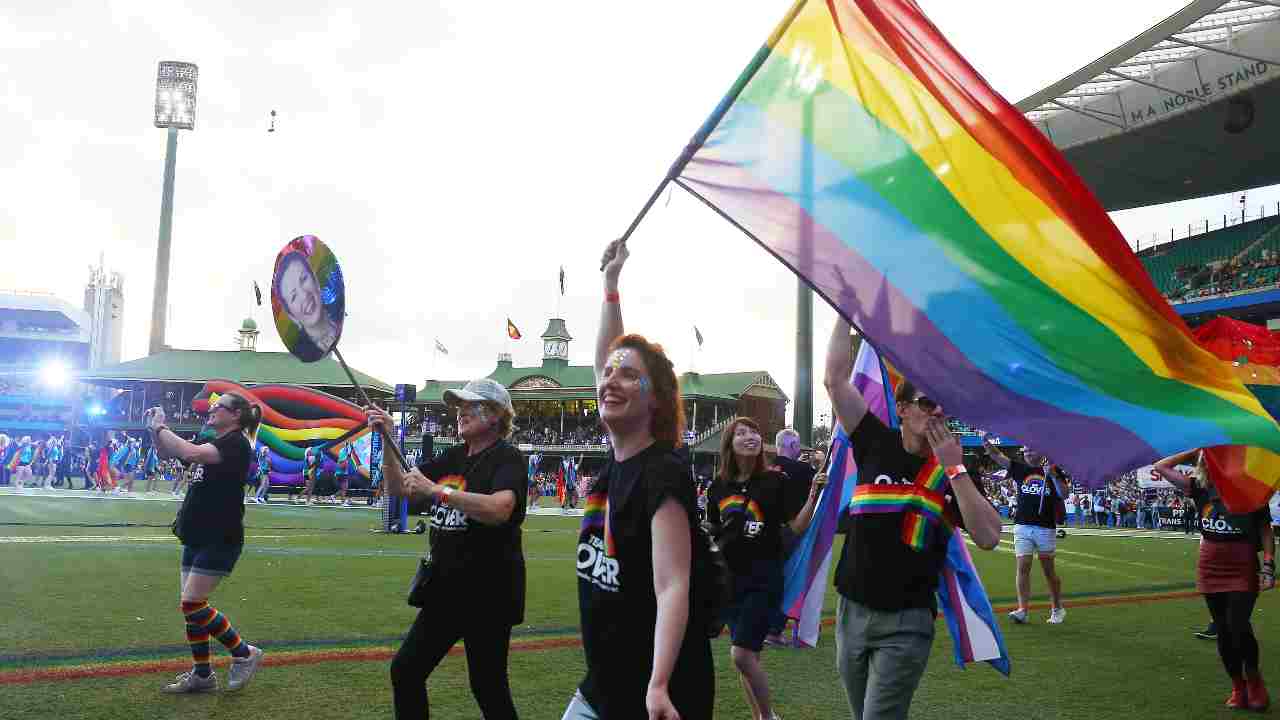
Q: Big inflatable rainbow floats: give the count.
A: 1